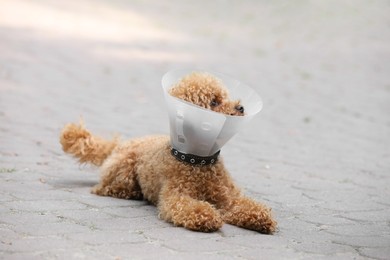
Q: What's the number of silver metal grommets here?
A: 5